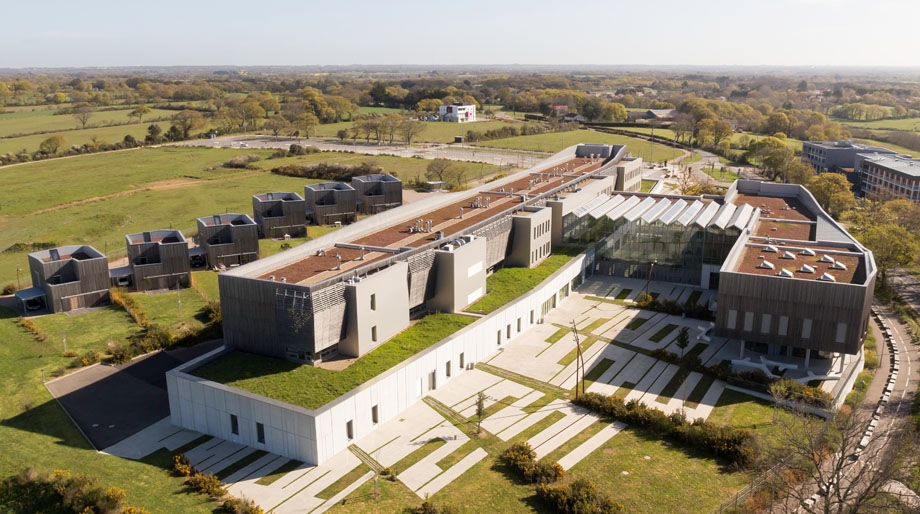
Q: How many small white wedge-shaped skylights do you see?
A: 9